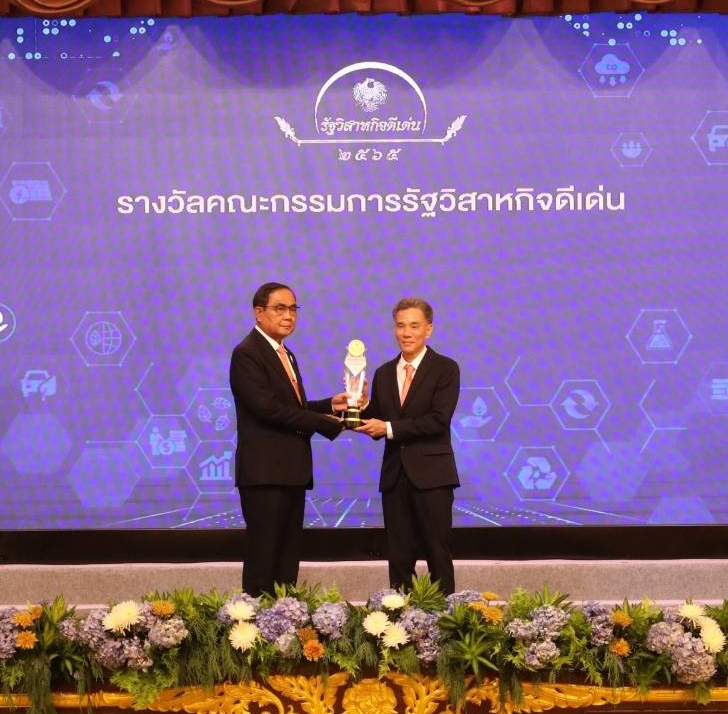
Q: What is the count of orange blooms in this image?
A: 11